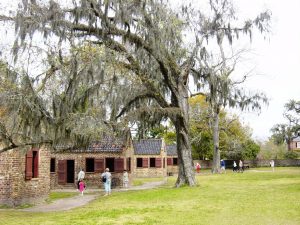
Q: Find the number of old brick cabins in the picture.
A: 4